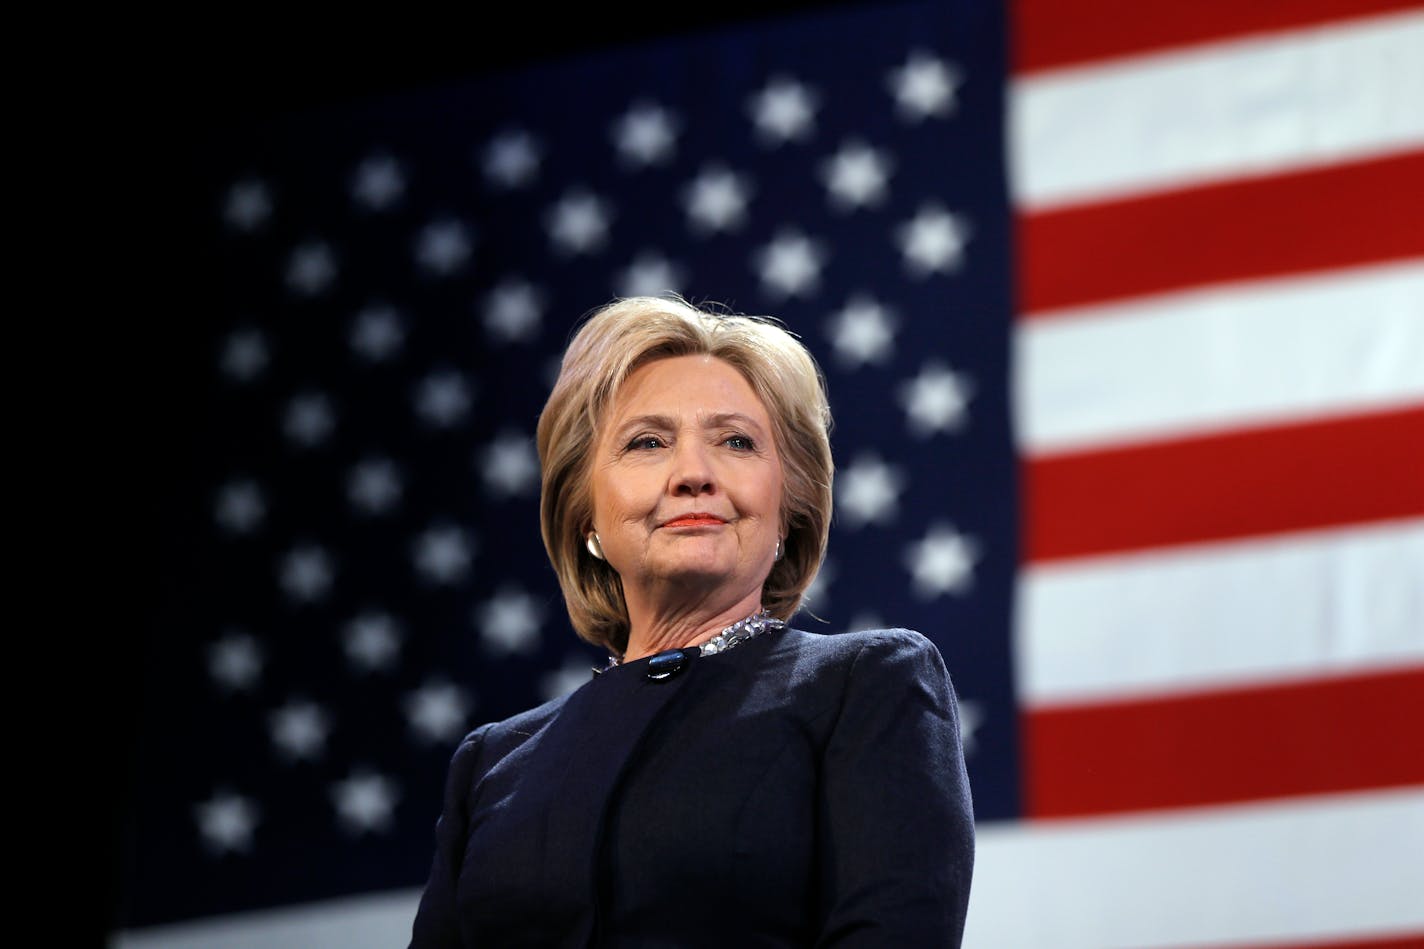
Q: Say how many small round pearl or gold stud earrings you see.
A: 2